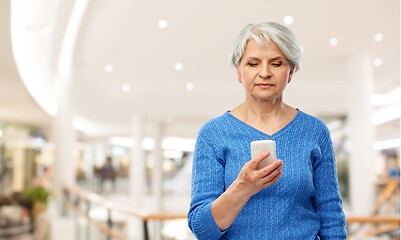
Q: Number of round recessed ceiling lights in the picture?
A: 9